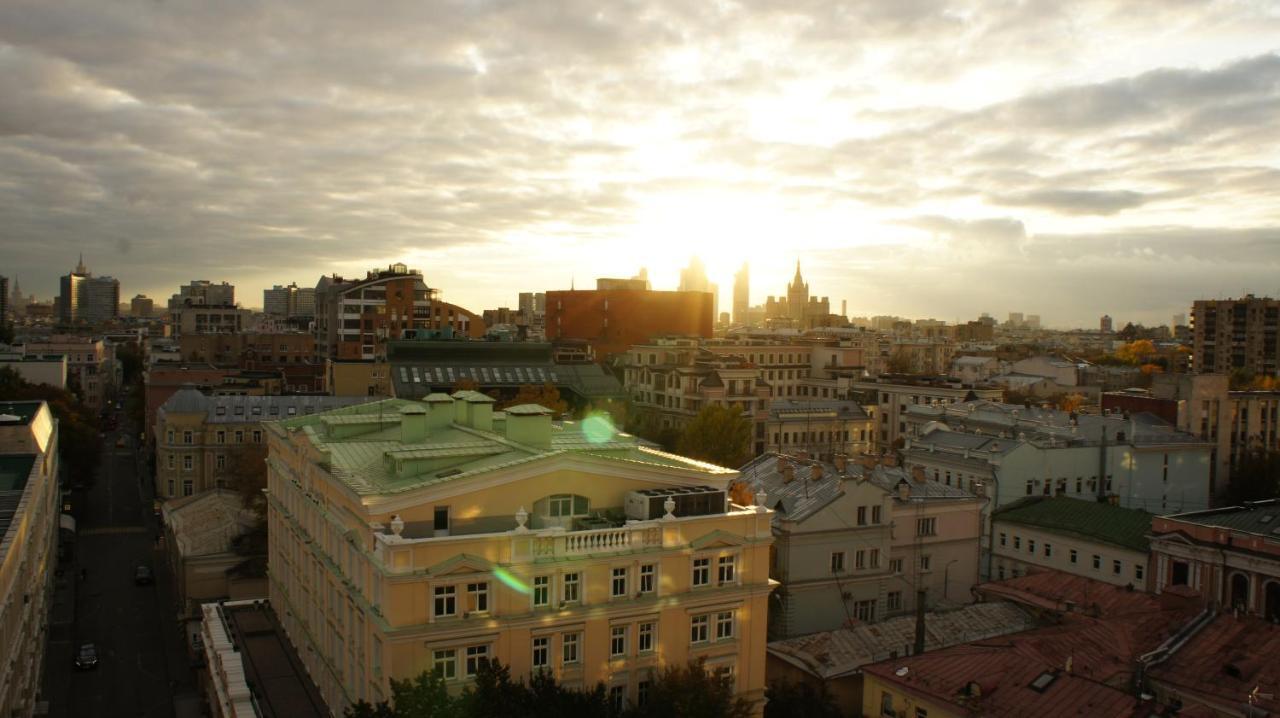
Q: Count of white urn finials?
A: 4